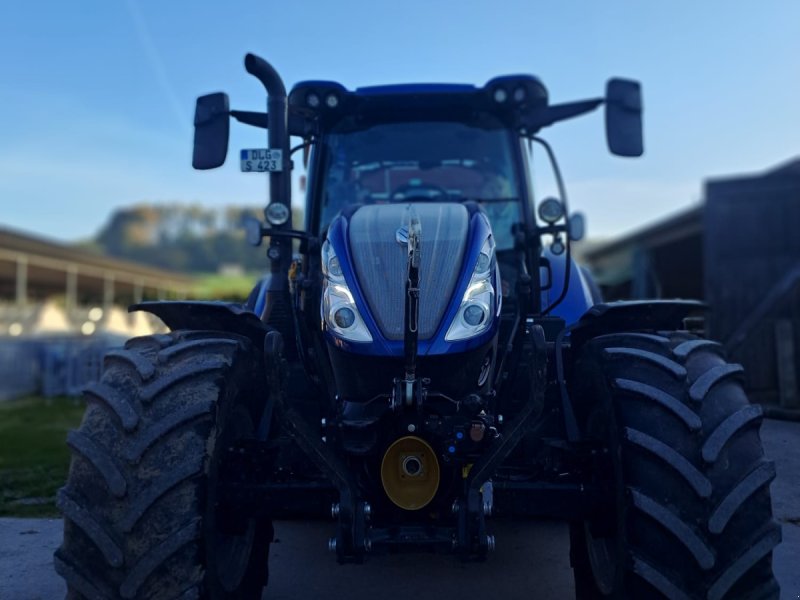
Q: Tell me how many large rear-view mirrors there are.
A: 2